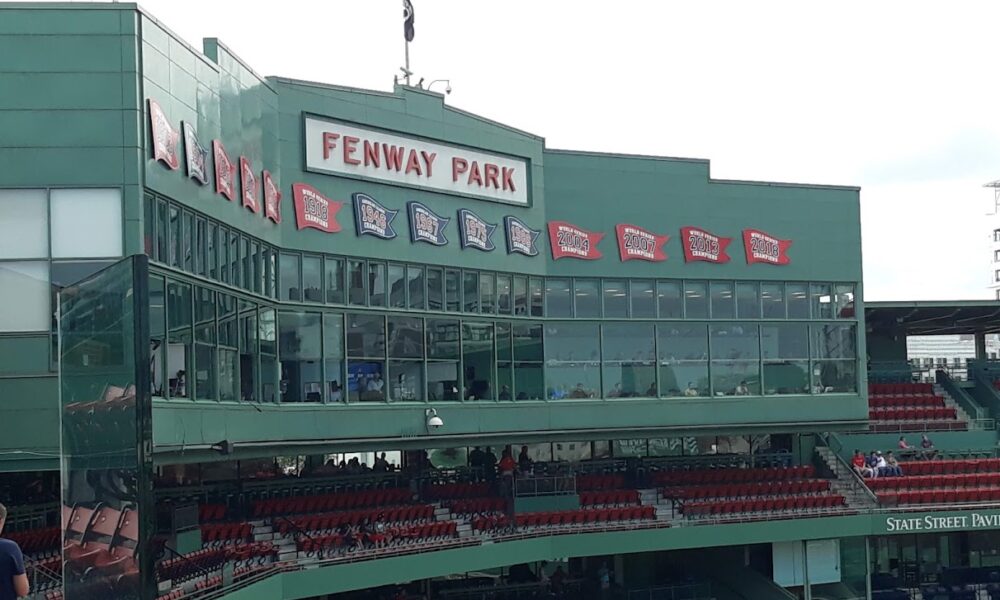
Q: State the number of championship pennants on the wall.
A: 14